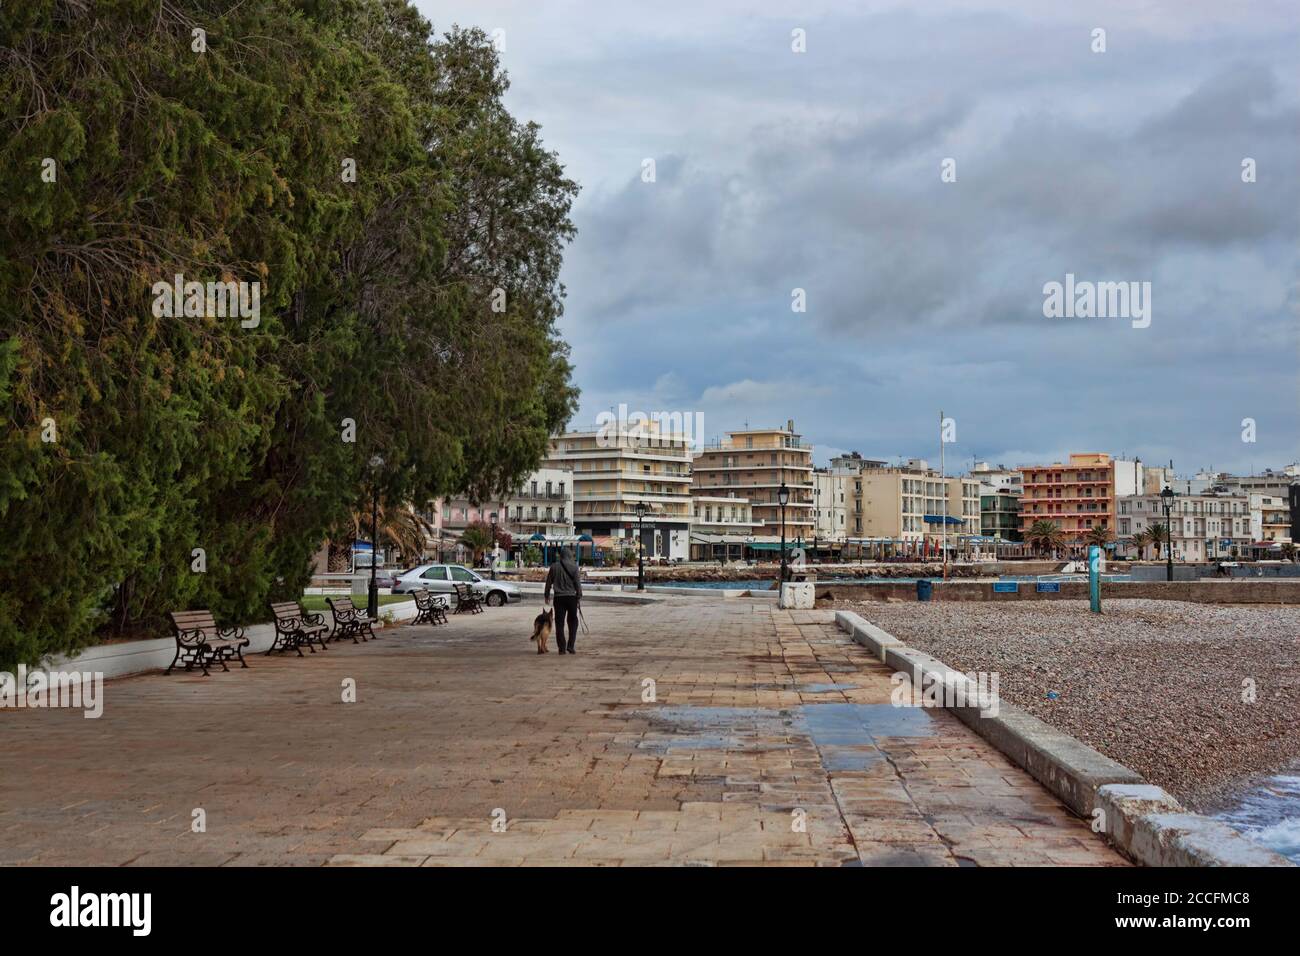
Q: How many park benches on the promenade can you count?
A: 5